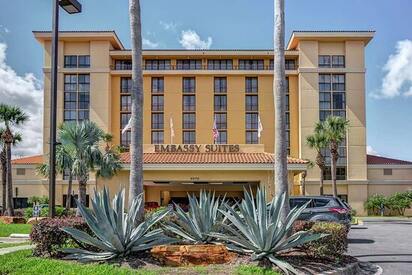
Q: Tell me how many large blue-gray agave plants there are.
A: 3